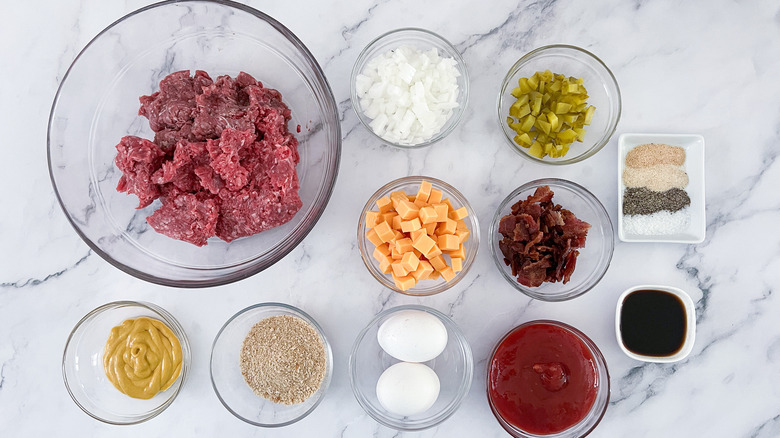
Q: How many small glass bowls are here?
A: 8